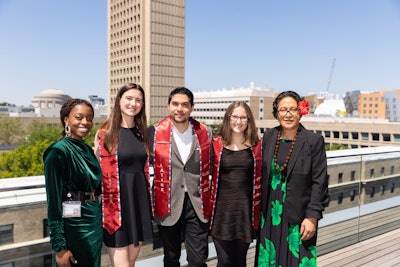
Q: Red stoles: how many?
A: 3